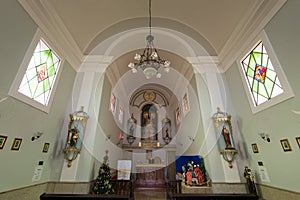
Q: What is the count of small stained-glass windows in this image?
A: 4